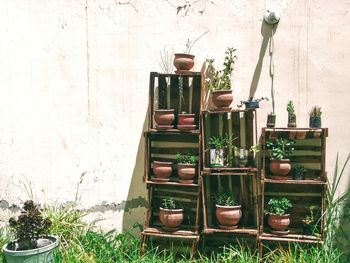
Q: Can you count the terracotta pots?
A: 10